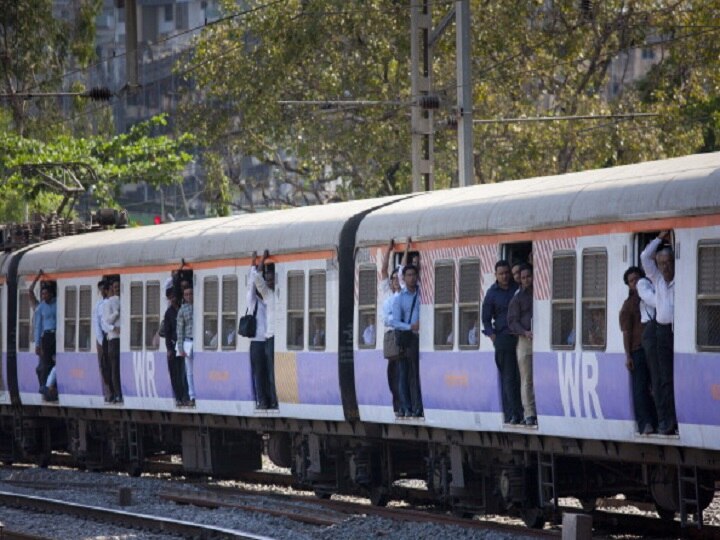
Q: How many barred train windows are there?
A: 15